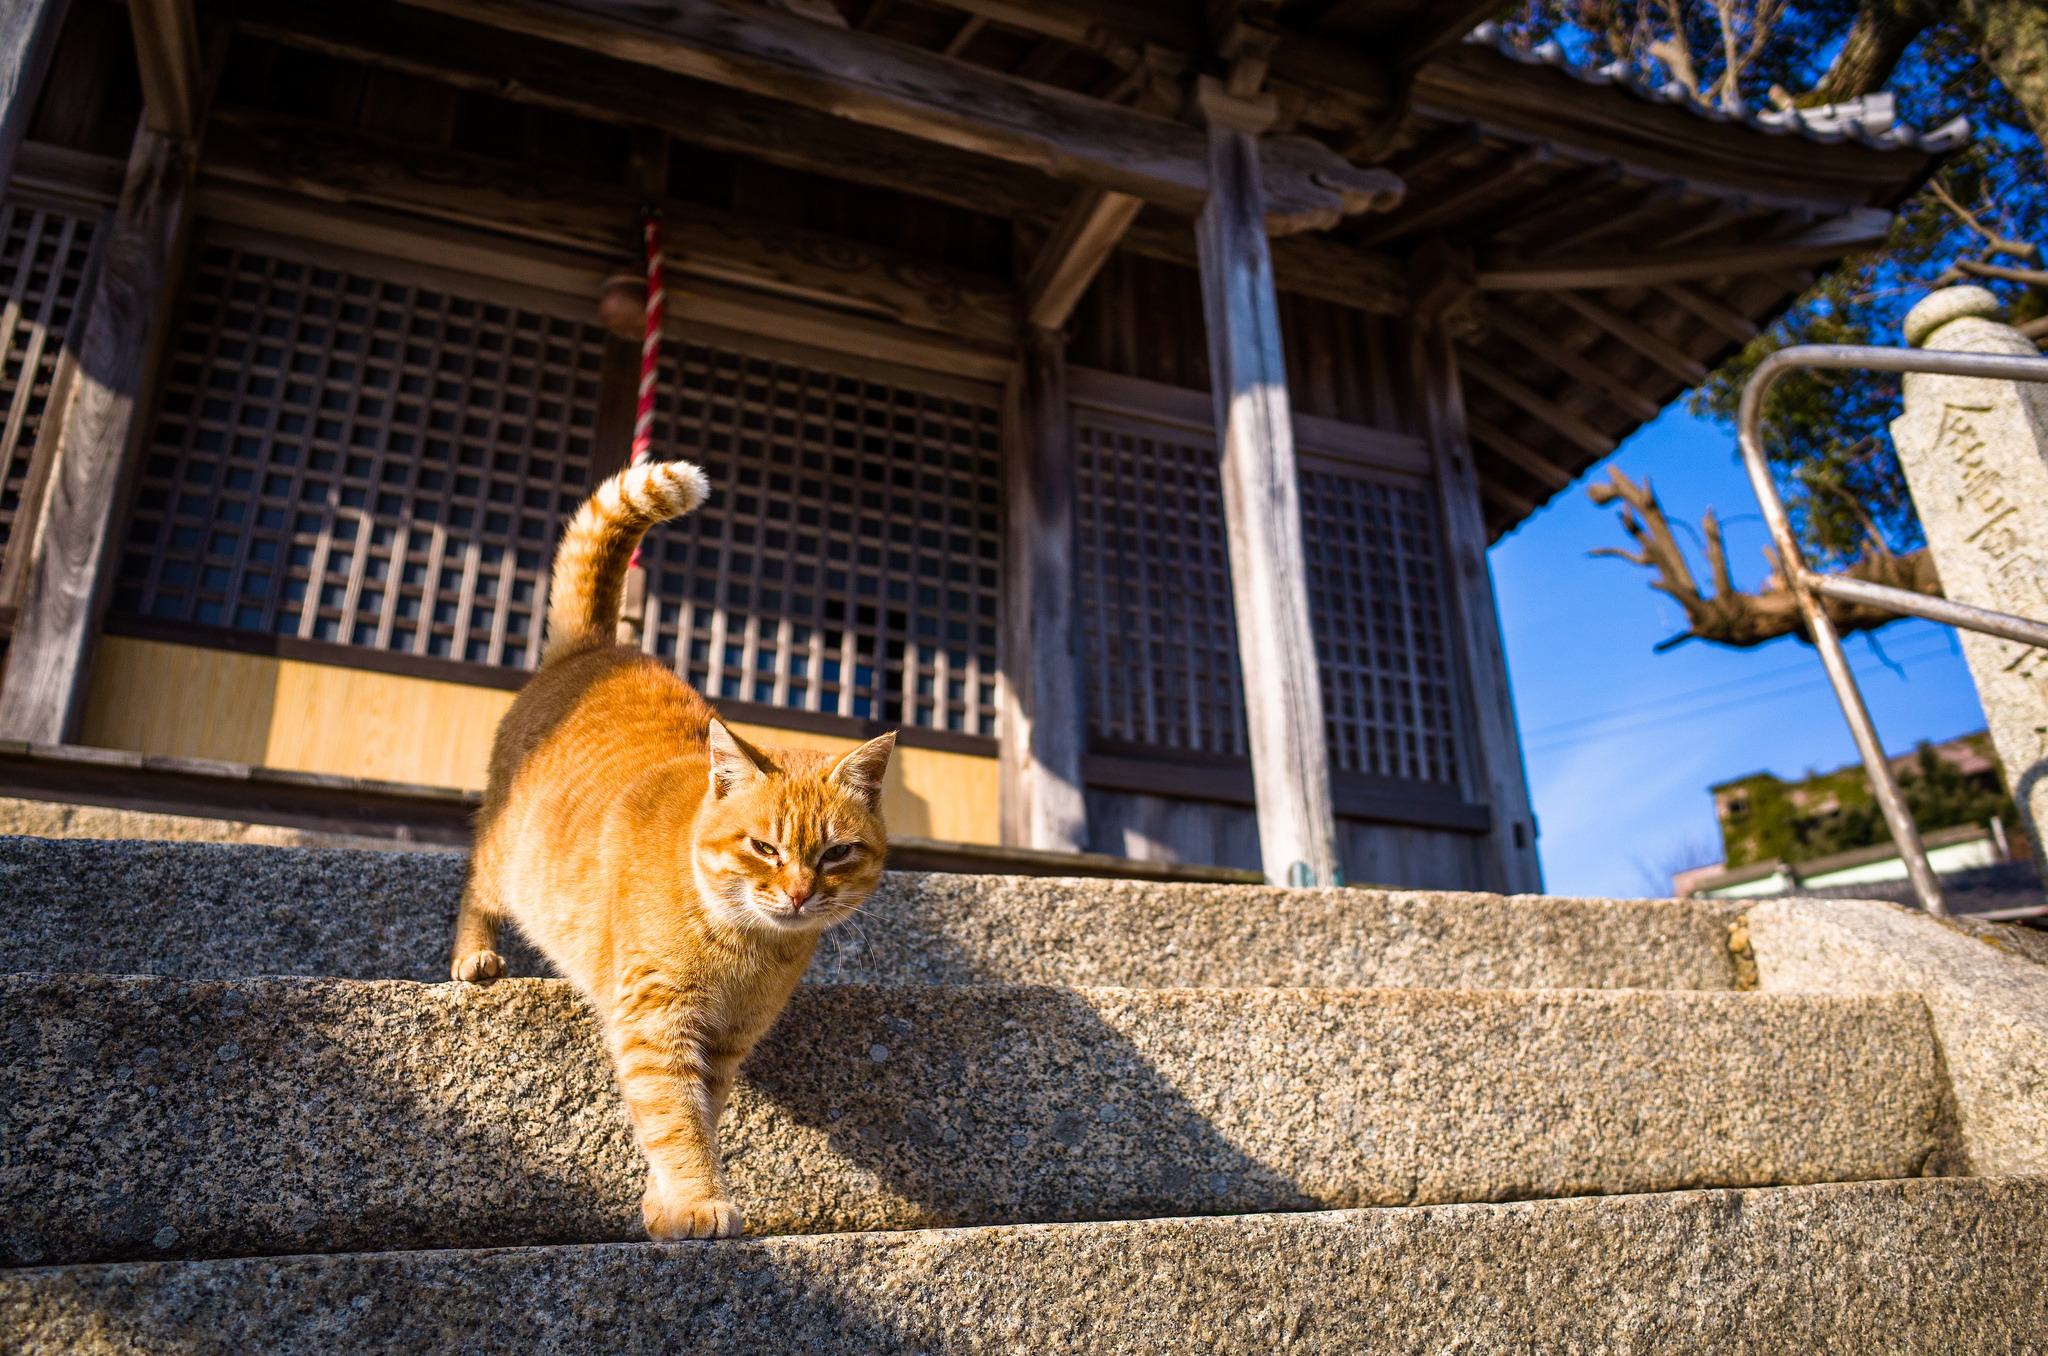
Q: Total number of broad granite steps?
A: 3